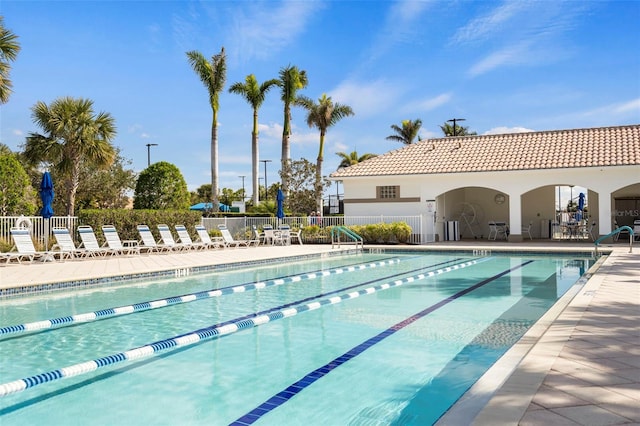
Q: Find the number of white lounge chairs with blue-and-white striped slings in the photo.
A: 9